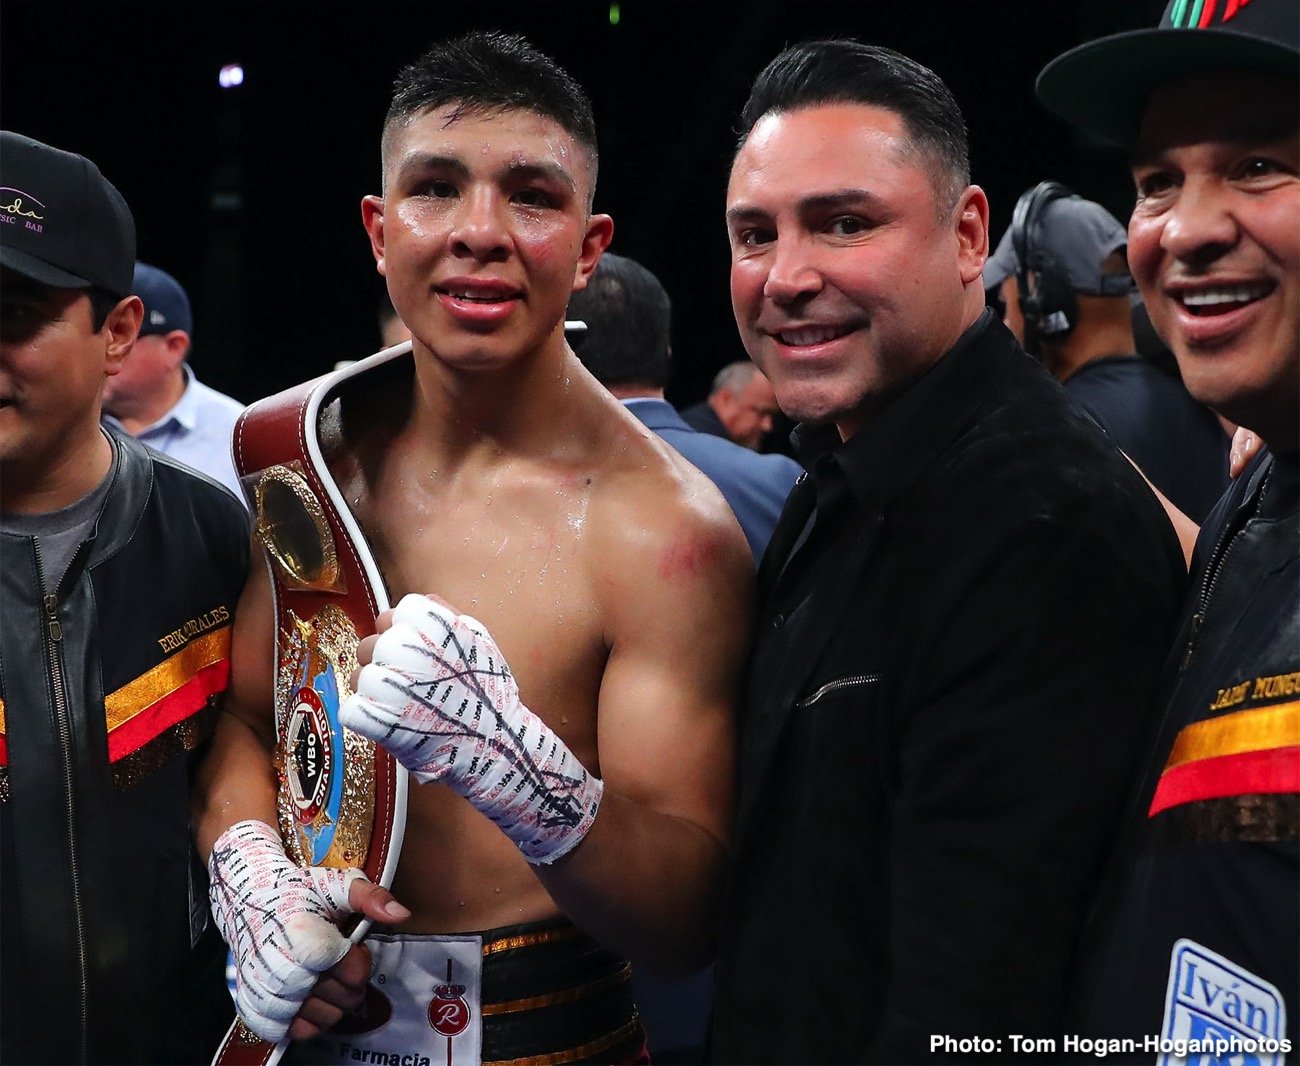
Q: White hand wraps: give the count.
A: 2